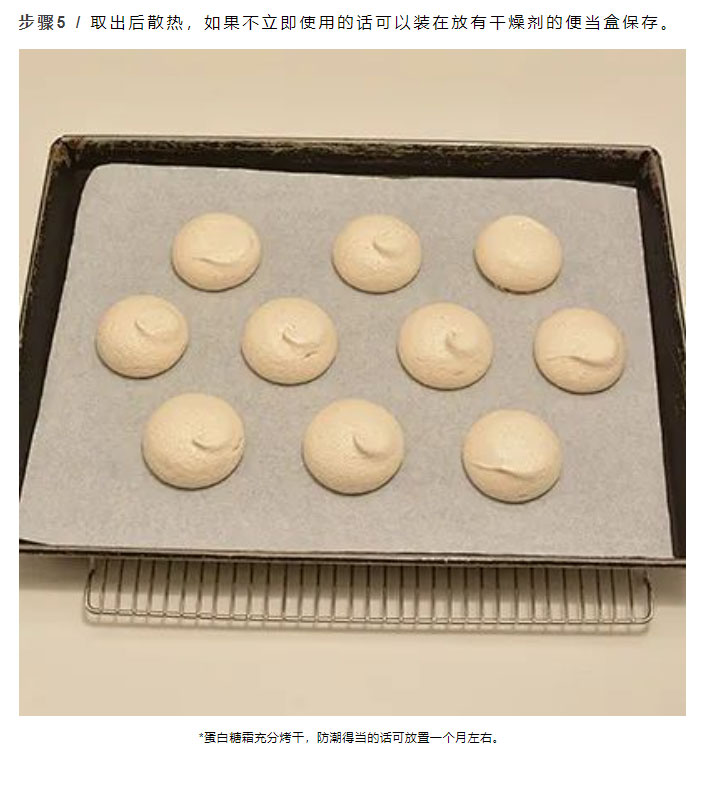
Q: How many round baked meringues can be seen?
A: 10